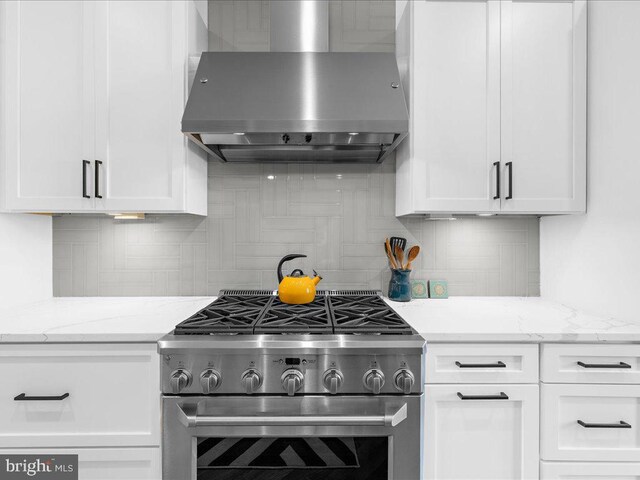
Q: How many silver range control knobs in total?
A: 7